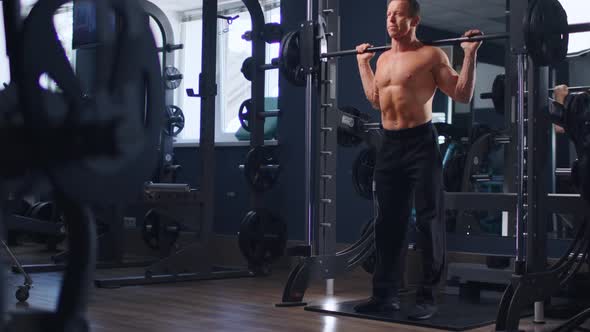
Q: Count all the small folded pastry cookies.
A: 0